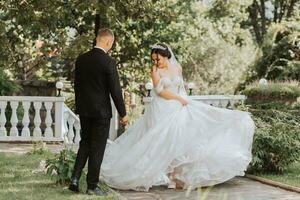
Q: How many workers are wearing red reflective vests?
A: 0